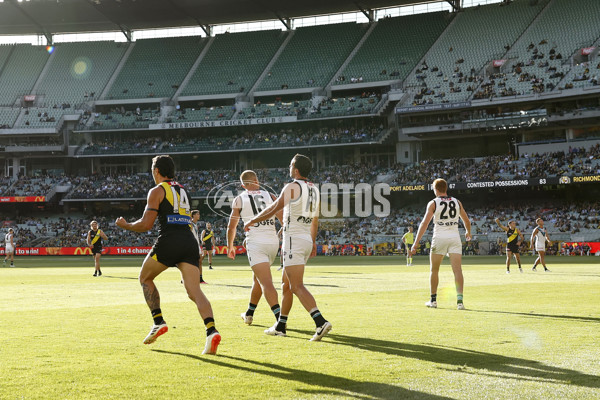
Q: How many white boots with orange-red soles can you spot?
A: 2